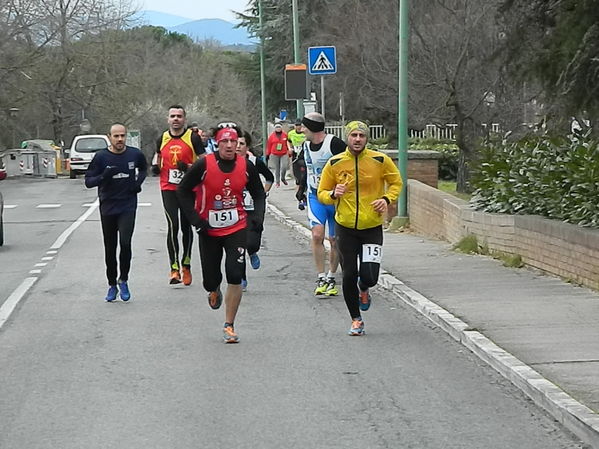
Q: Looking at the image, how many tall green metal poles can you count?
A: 3